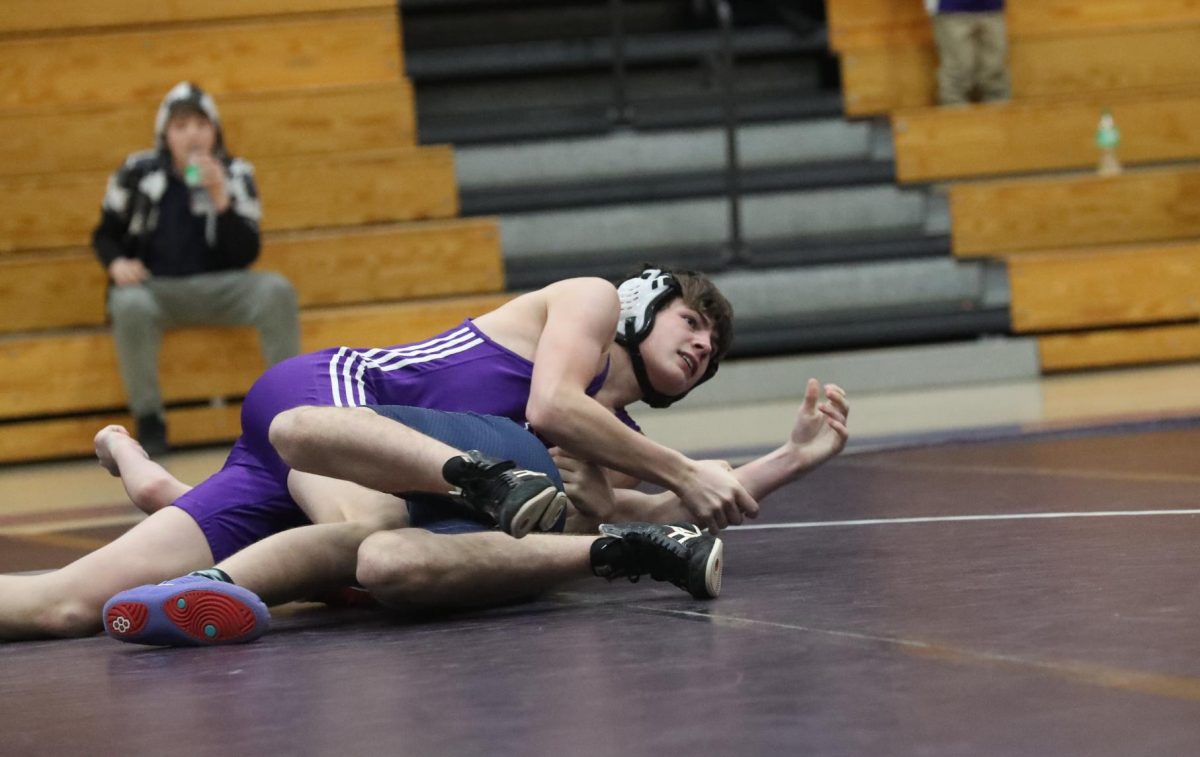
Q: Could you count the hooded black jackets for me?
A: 1